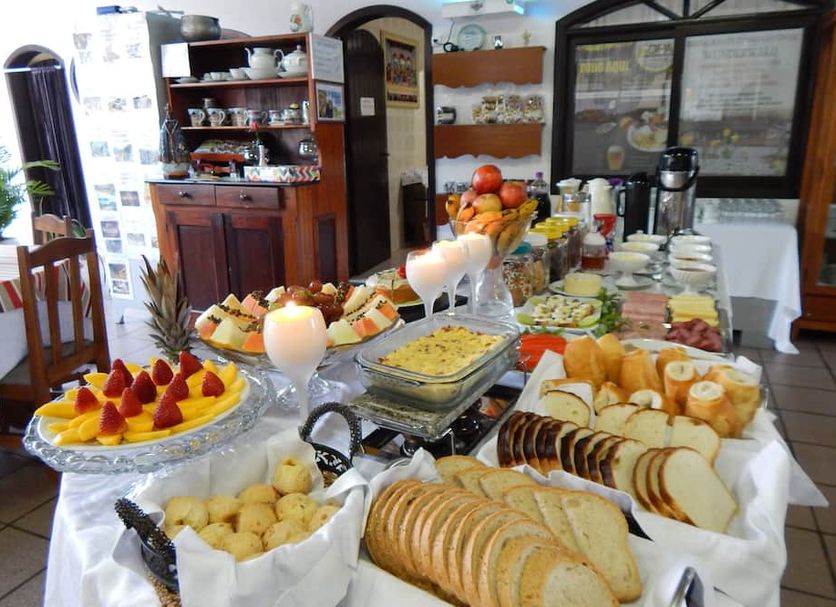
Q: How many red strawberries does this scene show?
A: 11